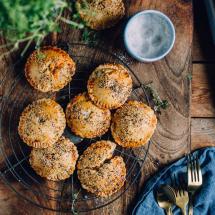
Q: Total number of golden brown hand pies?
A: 8